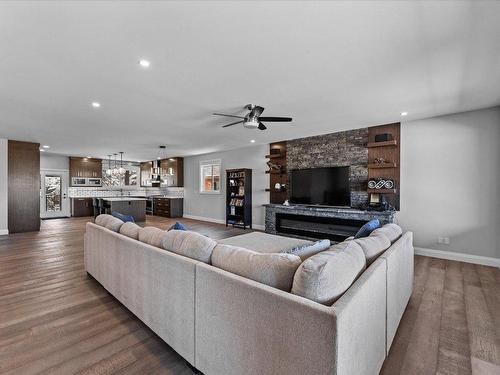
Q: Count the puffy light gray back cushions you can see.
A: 8